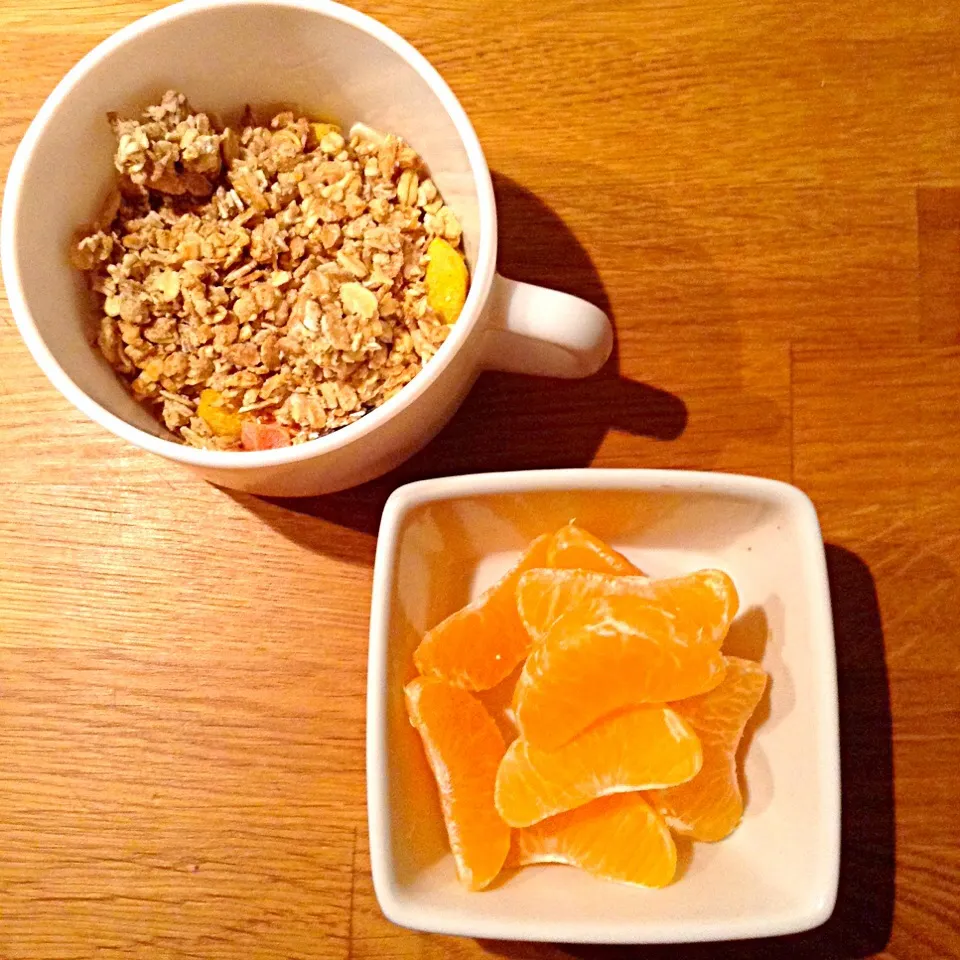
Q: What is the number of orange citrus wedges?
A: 8